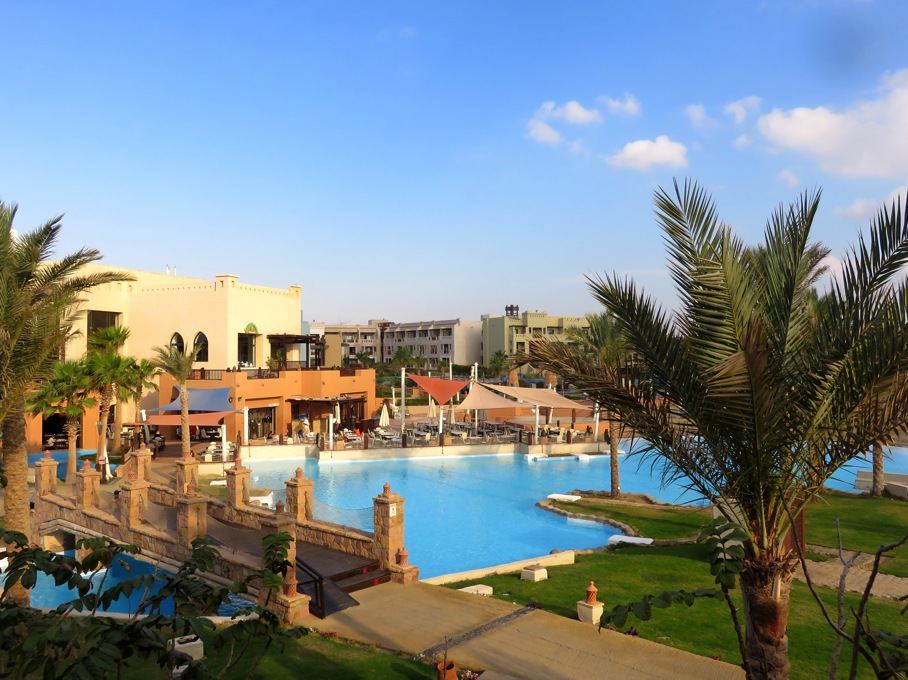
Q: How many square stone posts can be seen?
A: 10